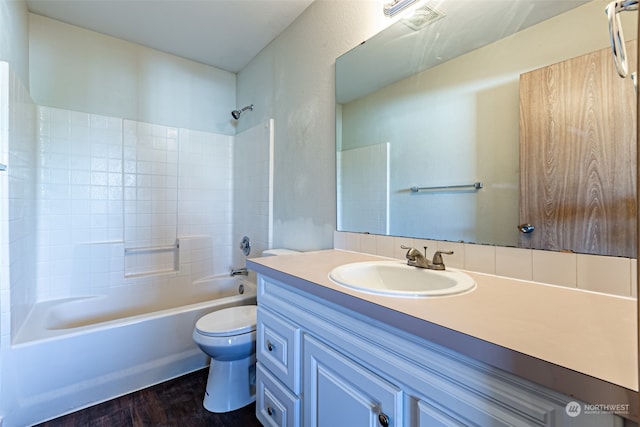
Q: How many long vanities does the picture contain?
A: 1